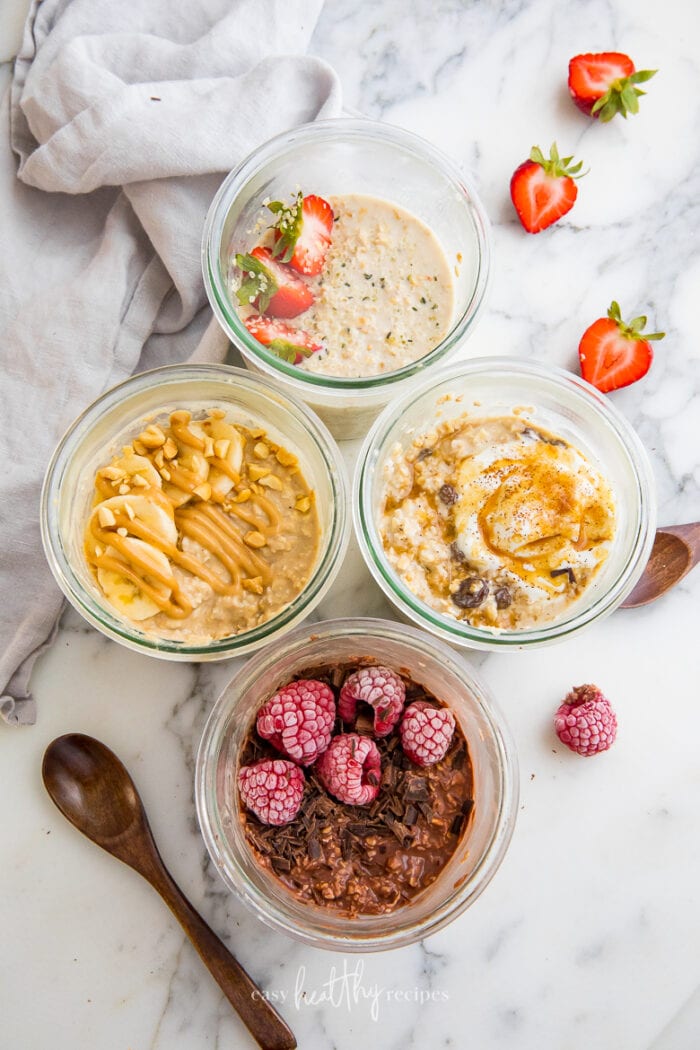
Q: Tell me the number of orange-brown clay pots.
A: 0